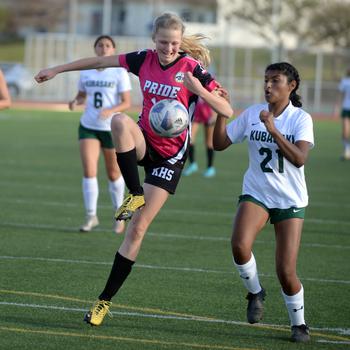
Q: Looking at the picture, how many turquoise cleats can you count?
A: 2